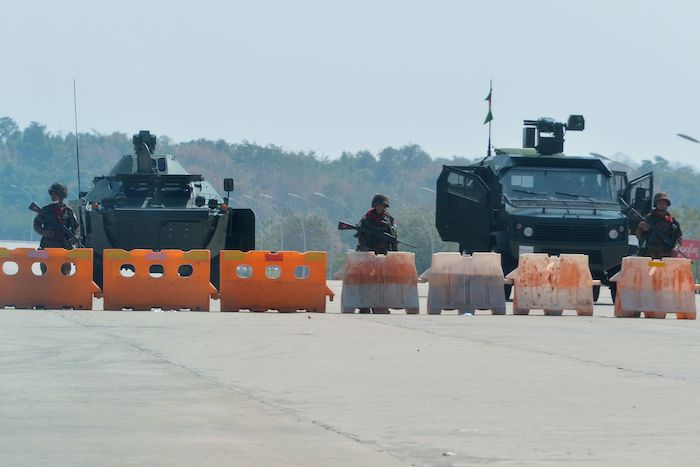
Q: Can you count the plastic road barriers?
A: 7